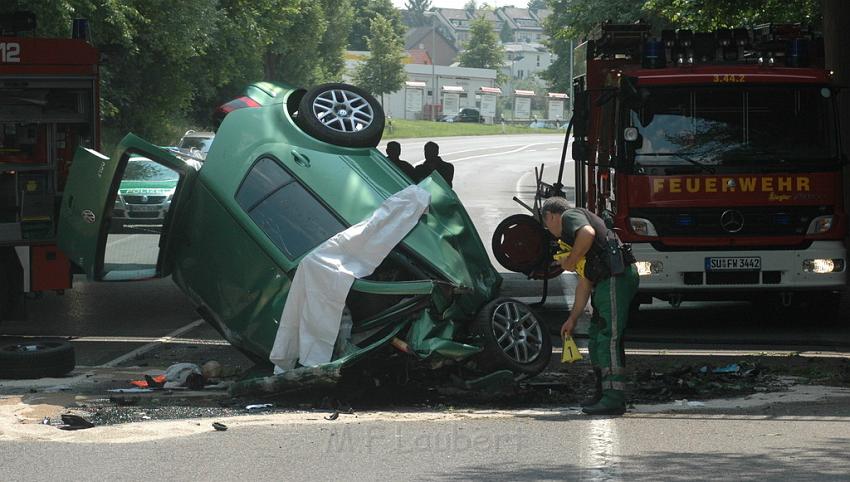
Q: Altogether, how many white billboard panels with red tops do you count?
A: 5